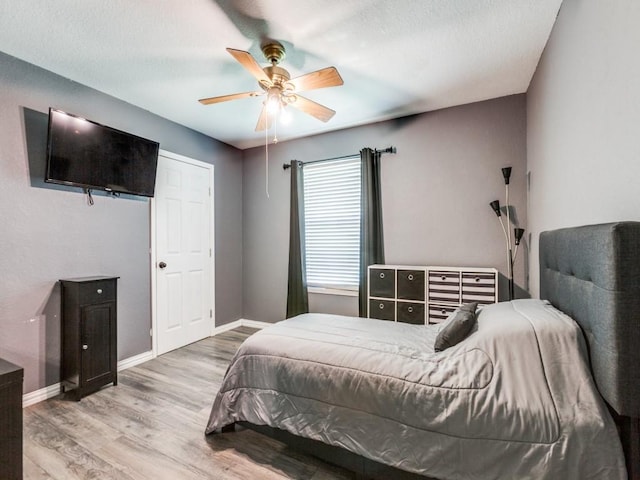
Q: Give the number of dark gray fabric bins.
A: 4